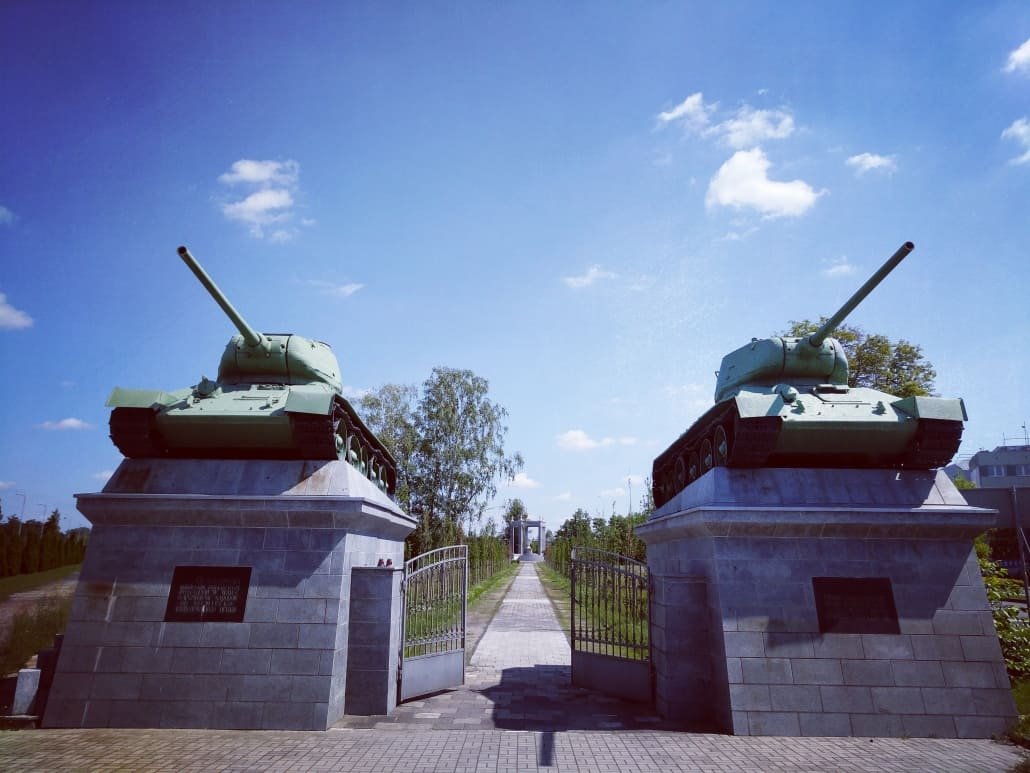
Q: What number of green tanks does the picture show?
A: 2